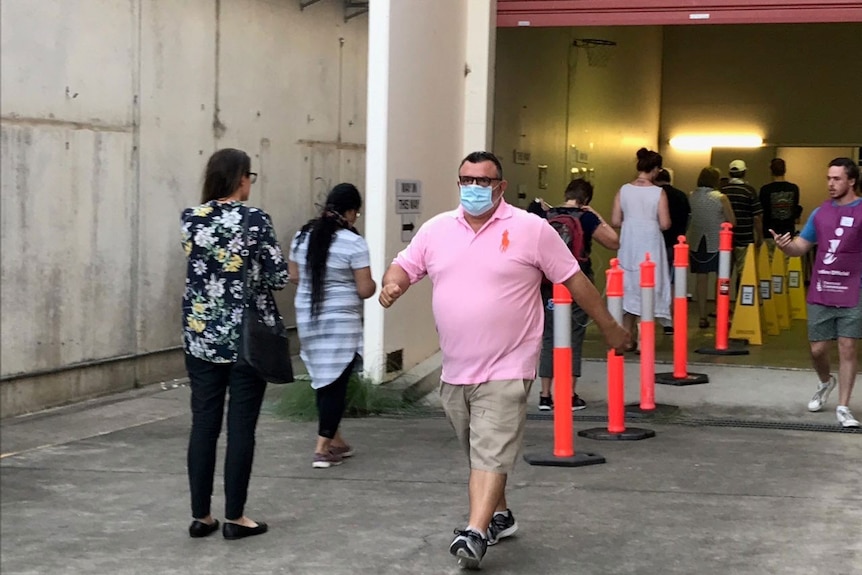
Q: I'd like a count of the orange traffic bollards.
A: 5